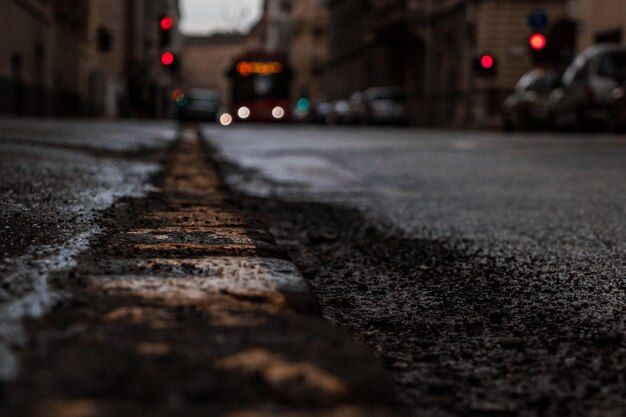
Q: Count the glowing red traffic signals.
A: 4